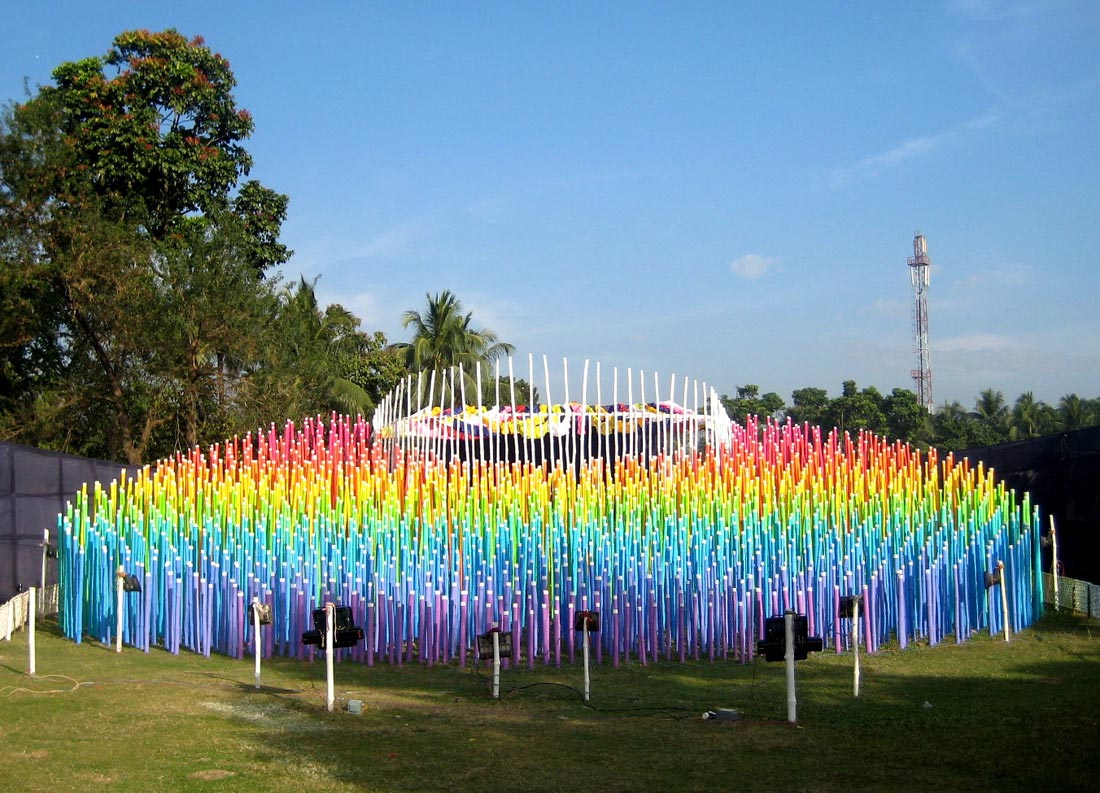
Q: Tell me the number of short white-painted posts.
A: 11